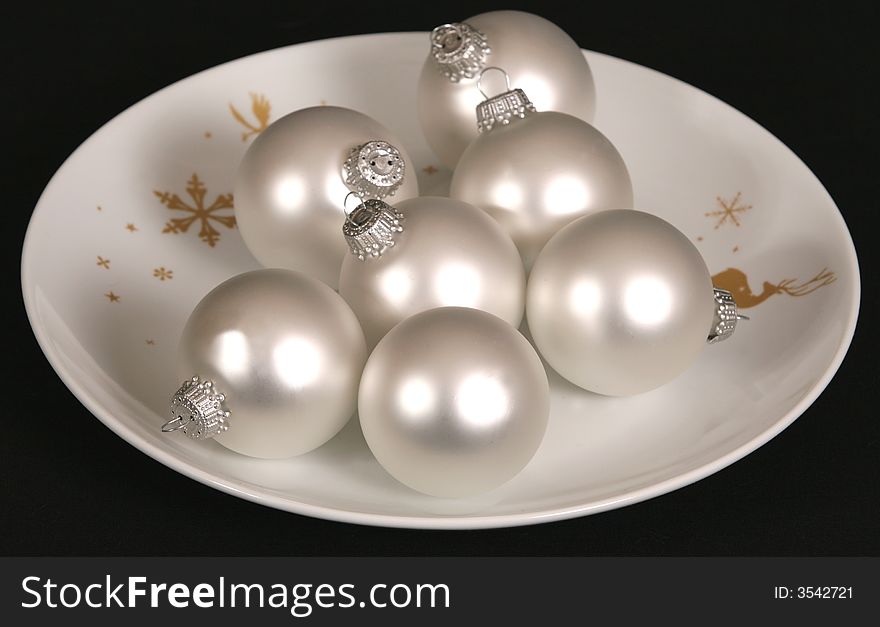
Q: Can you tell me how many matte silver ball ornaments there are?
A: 7